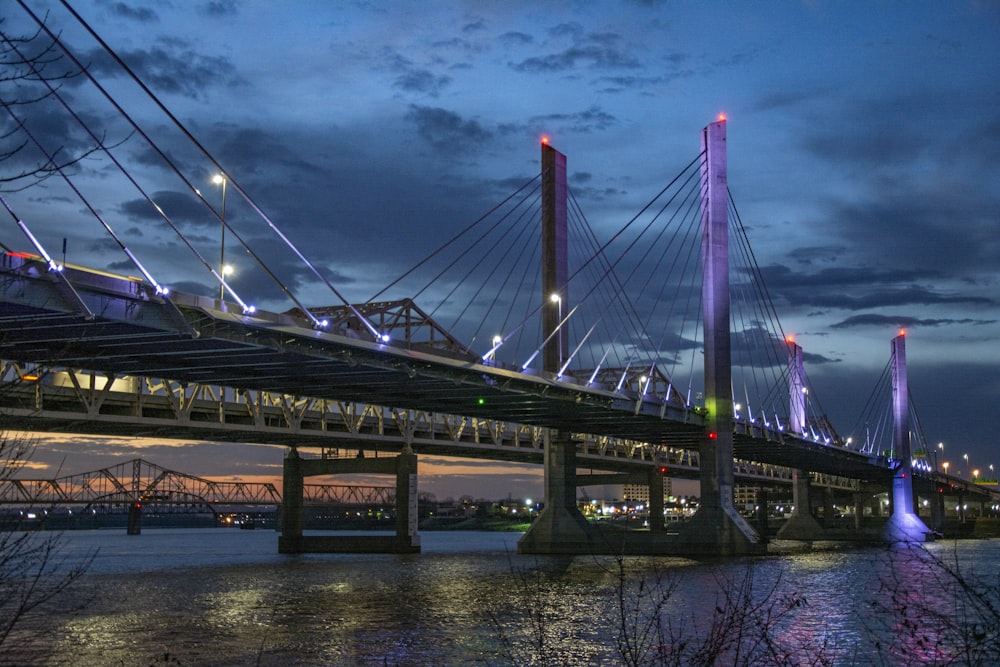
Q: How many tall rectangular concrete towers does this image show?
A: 4